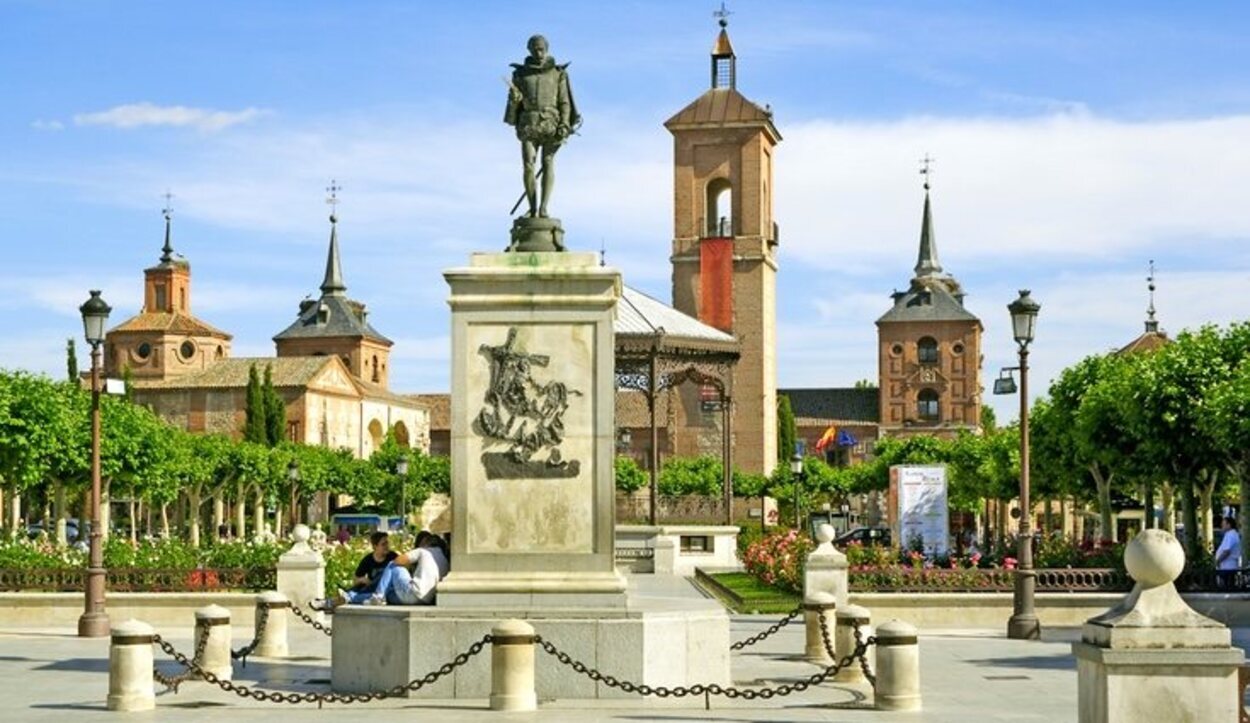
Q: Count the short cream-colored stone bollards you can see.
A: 7